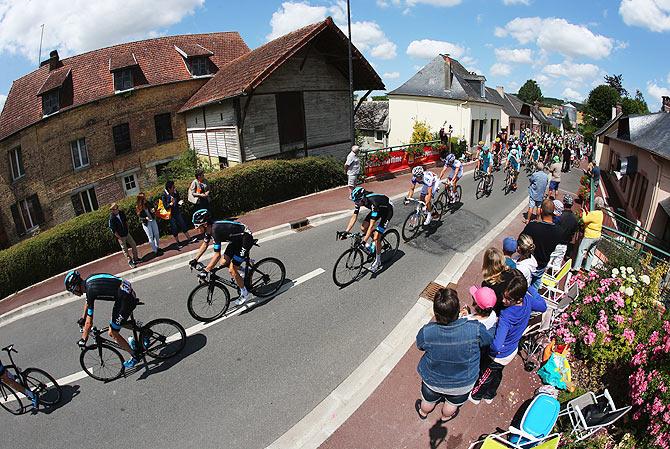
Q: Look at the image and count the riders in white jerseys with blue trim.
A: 2